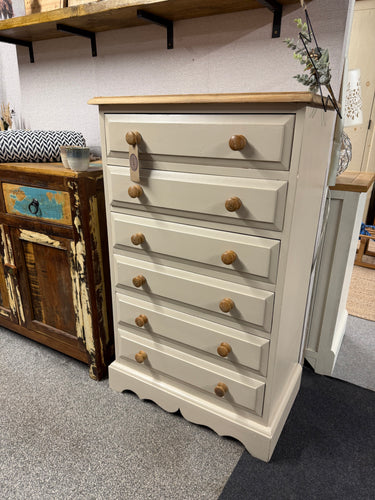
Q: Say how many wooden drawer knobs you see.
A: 12